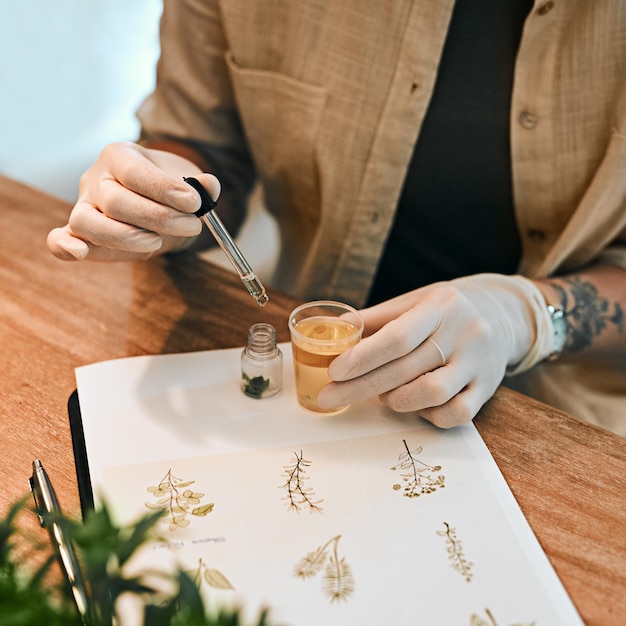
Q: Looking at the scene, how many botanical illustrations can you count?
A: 7